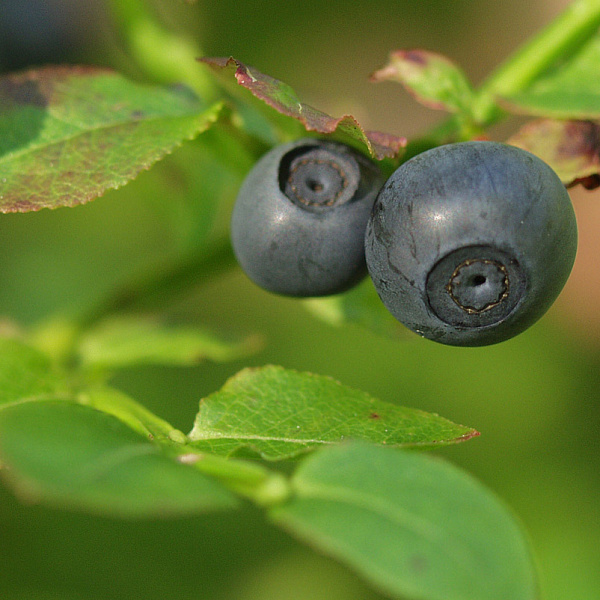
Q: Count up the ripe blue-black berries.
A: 2